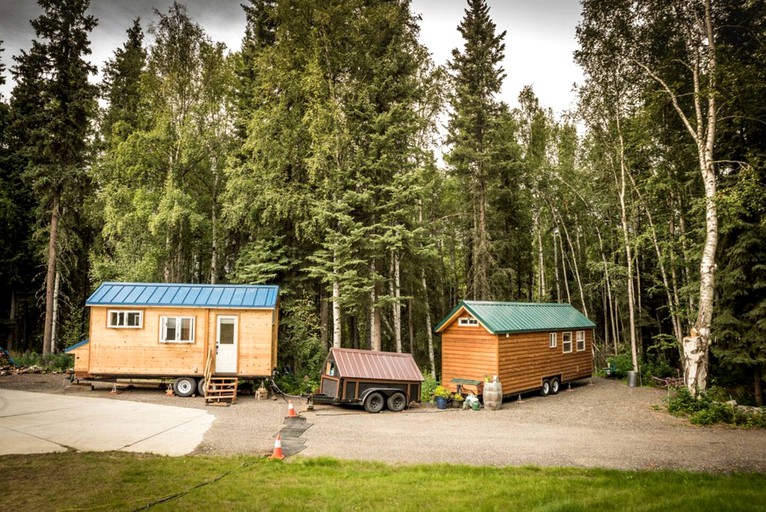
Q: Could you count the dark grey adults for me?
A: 0